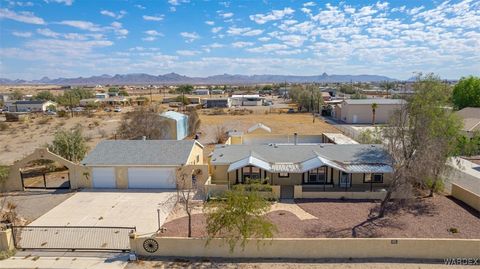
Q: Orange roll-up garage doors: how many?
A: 0